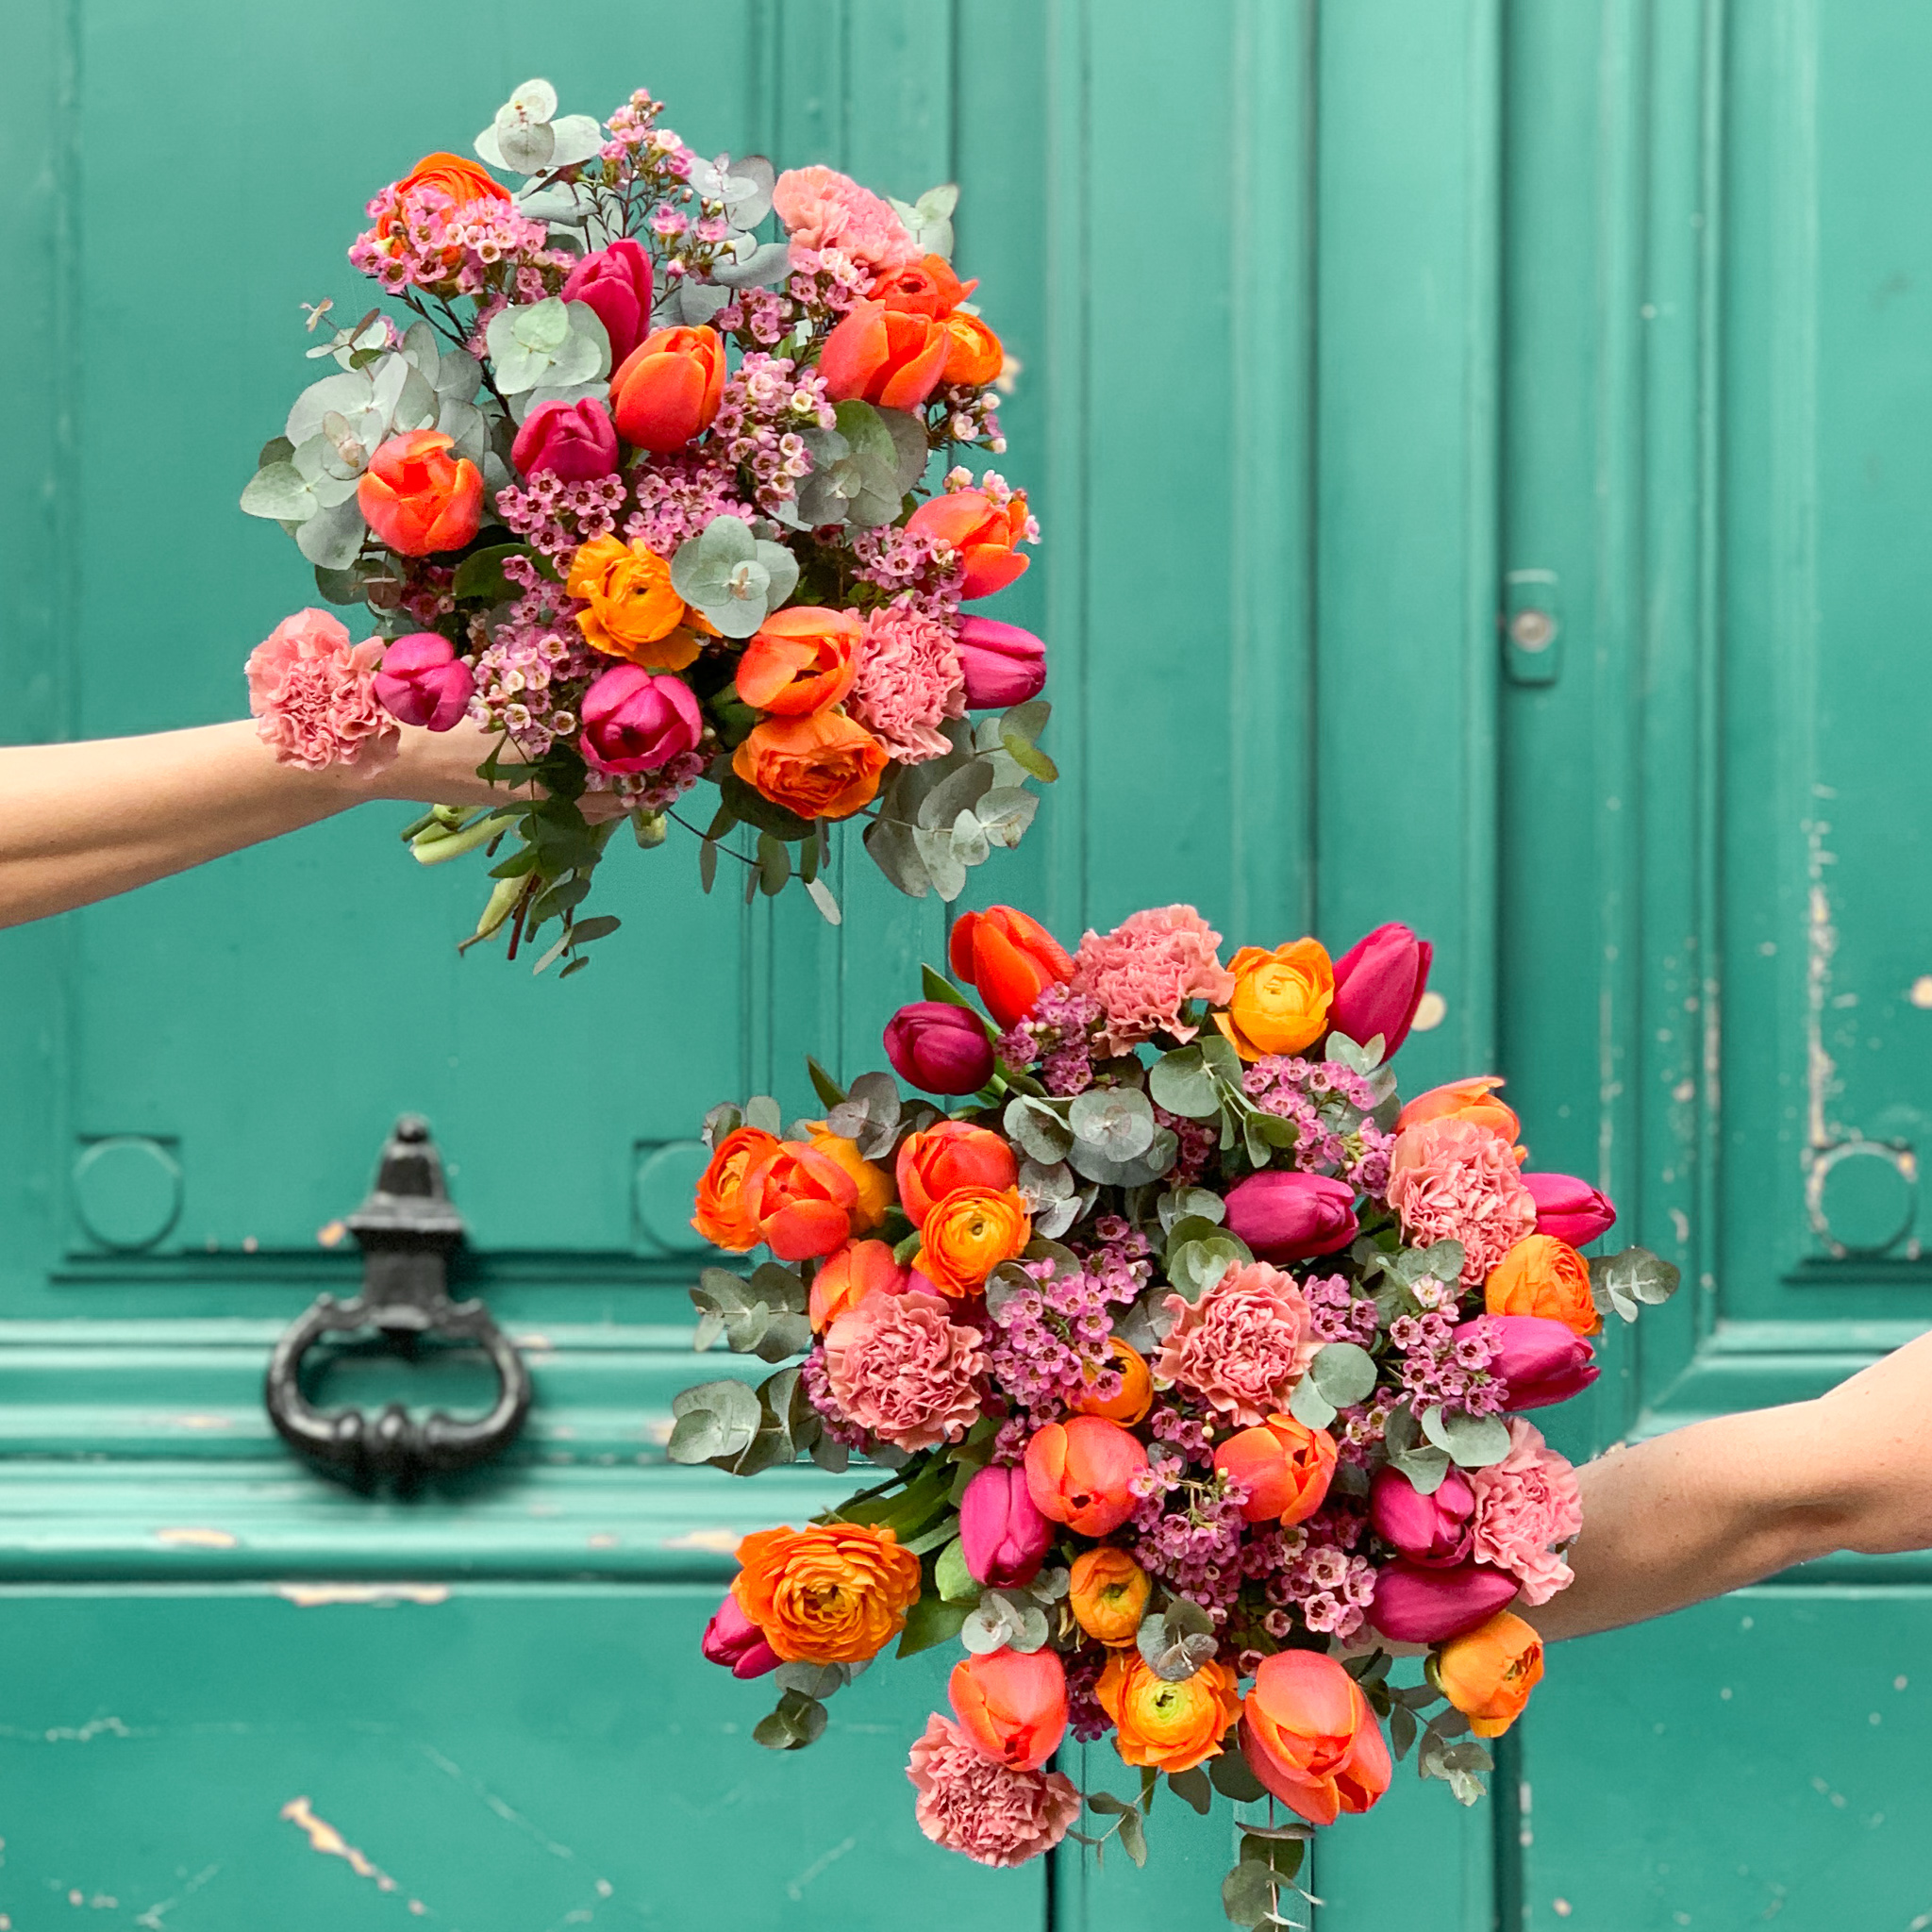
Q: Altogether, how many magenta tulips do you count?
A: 14